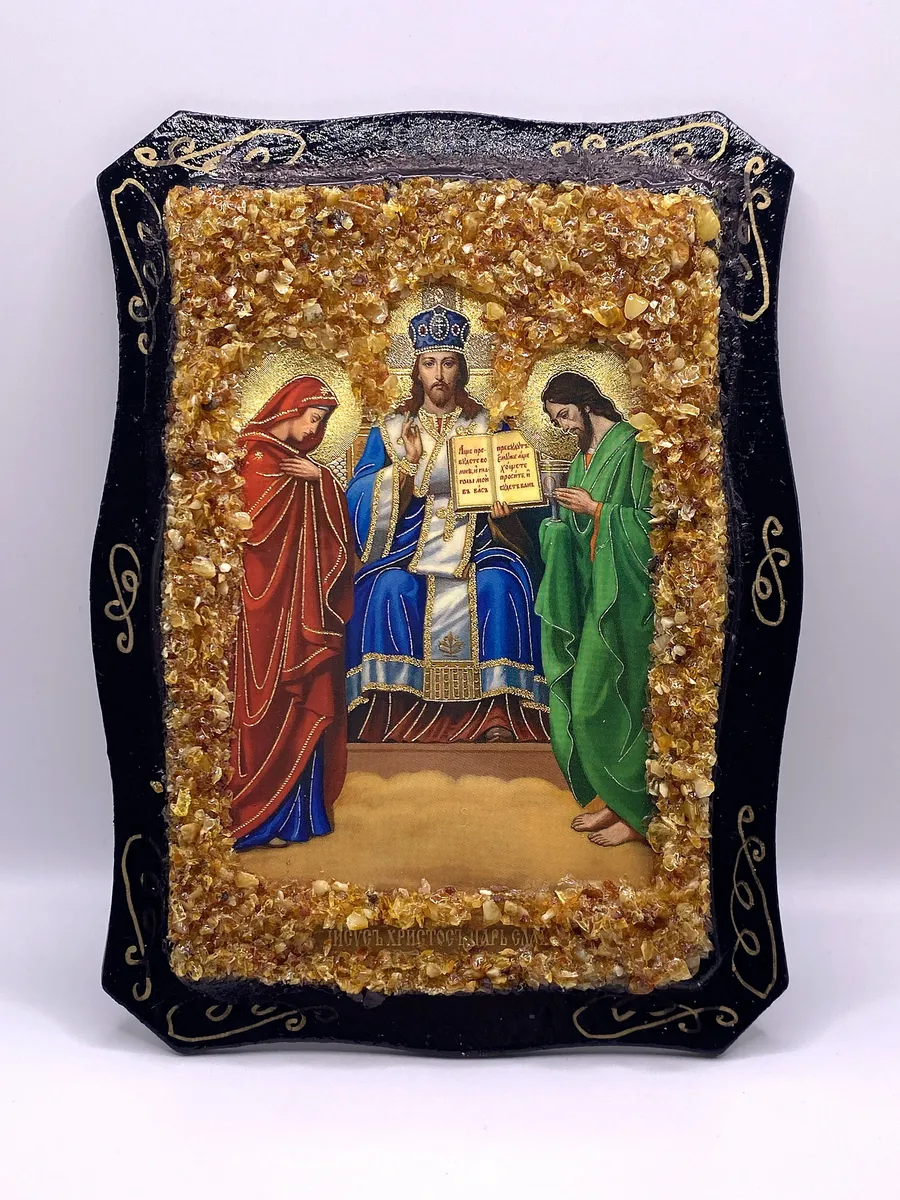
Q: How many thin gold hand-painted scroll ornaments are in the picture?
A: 10